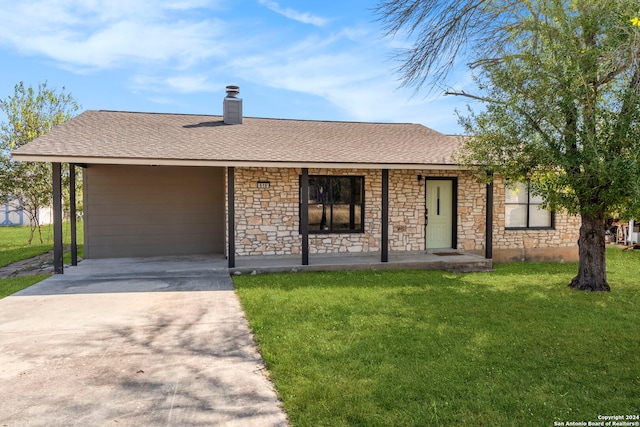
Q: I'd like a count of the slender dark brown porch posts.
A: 6